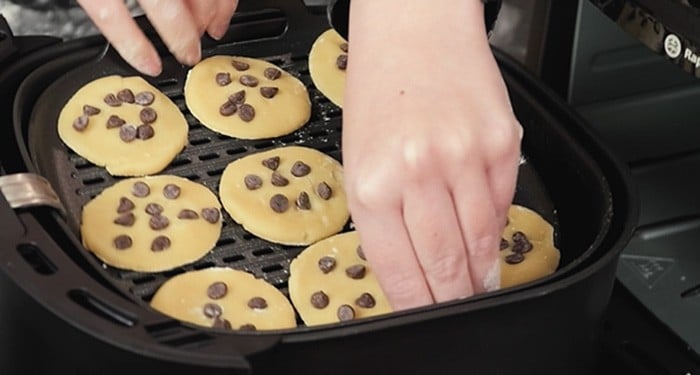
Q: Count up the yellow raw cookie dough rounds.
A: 8